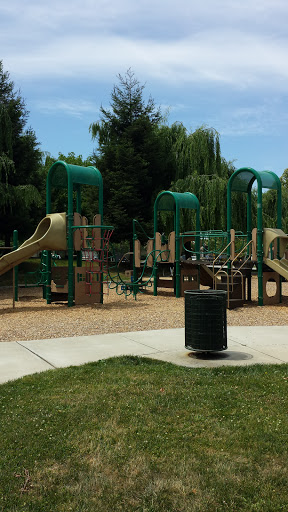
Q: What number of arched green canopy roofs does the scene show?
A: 3